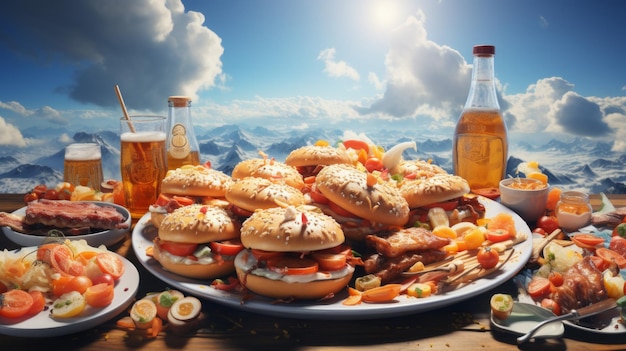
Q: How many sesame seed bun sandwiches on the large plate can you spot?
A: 9